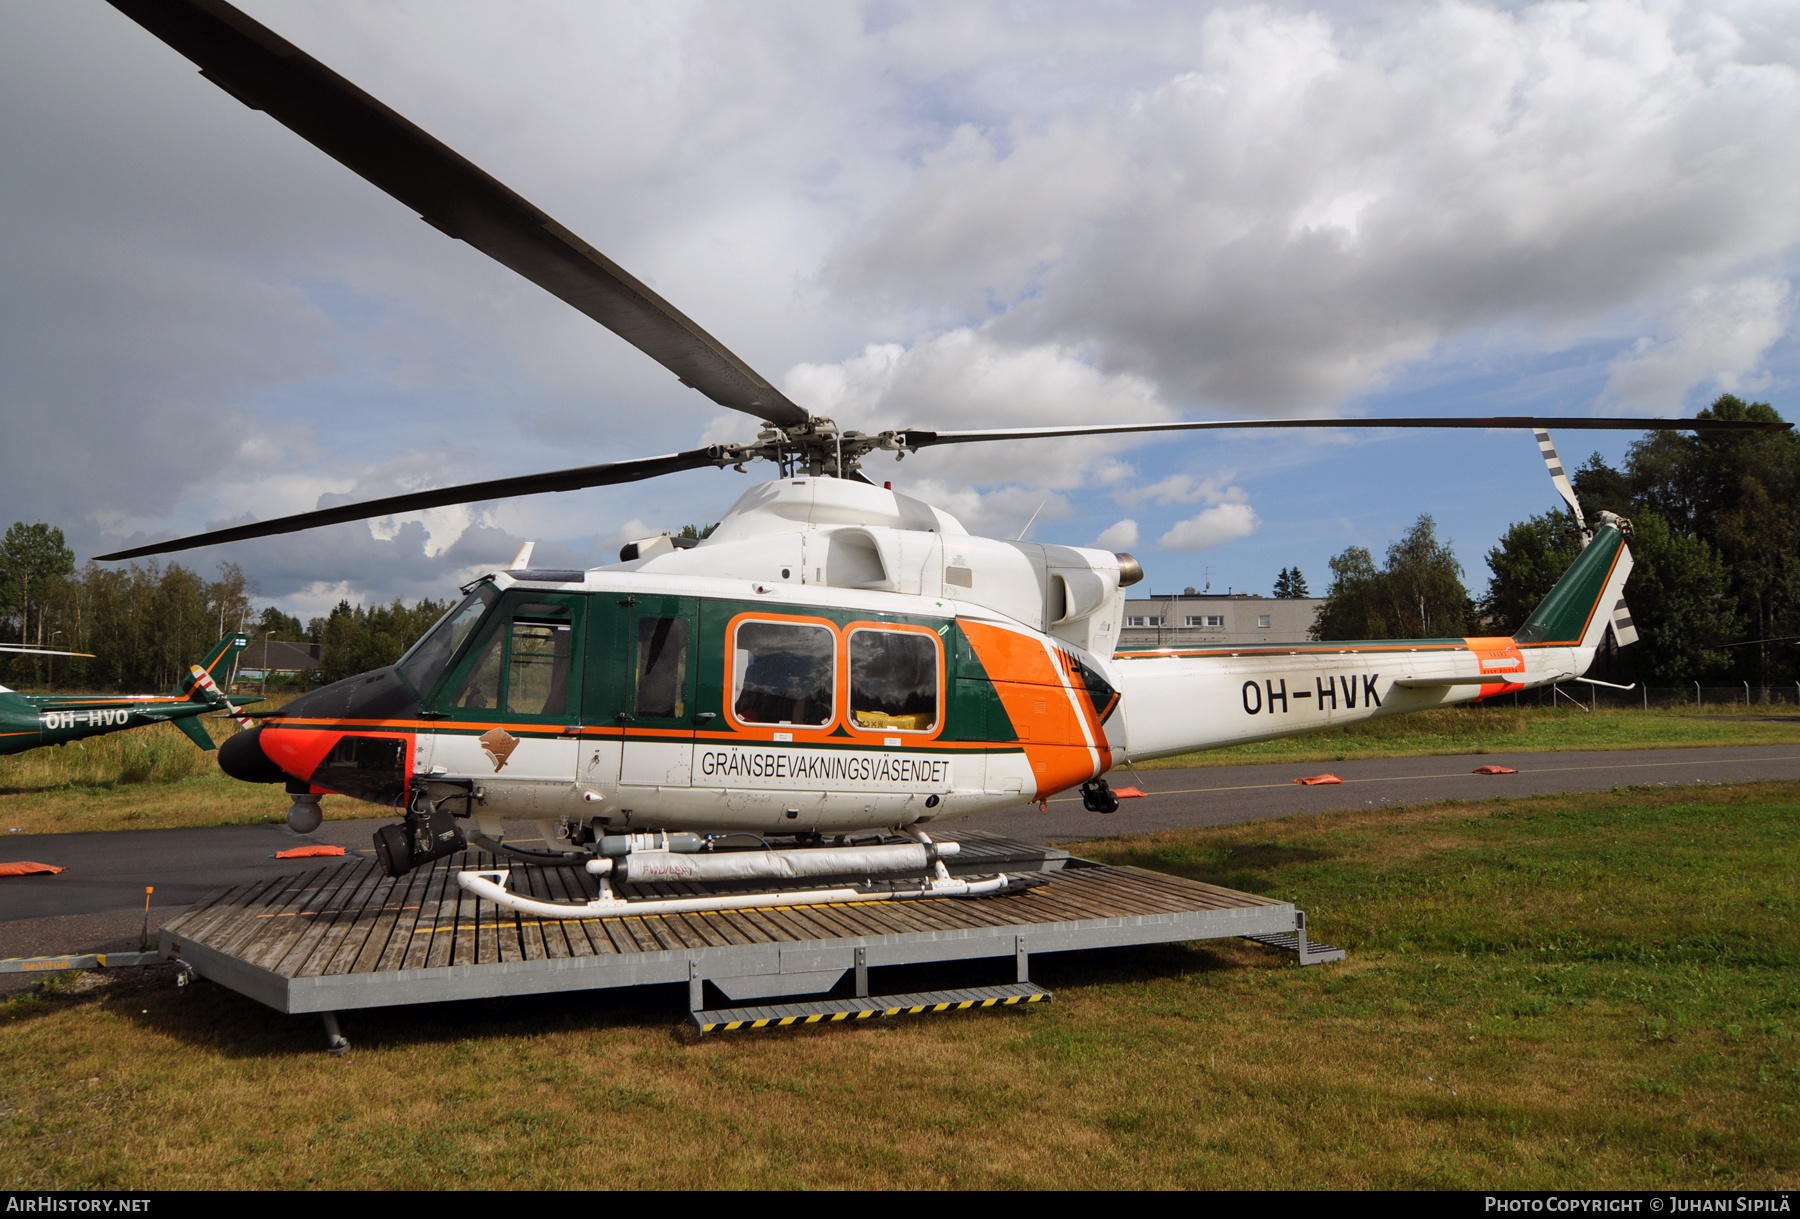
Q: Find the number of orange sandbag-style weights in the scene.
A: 5